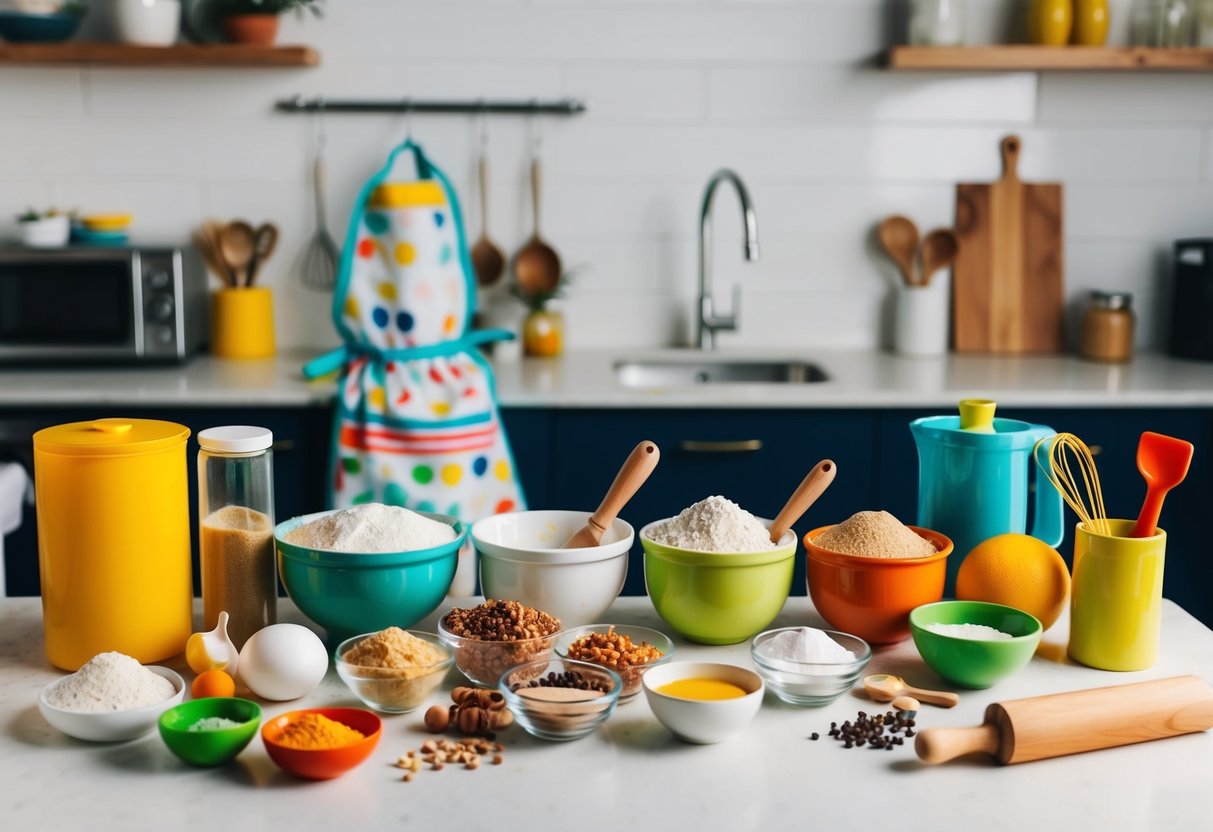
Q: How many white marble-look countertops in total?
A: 2